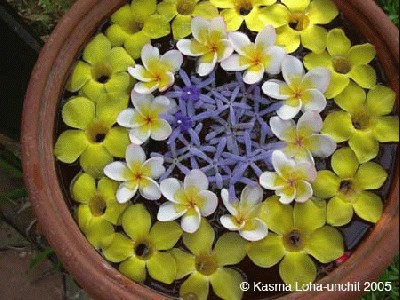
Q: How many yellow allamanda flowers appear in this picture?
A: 13